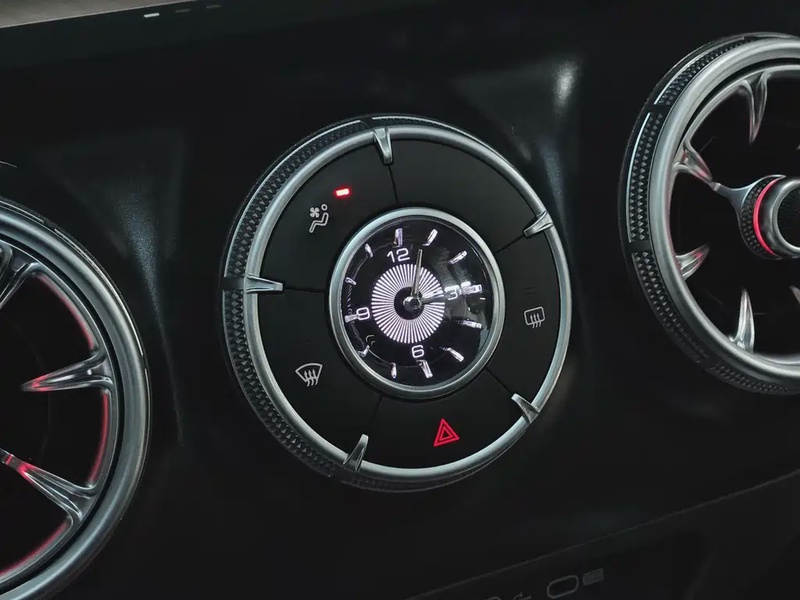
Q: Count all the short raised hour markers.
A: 12